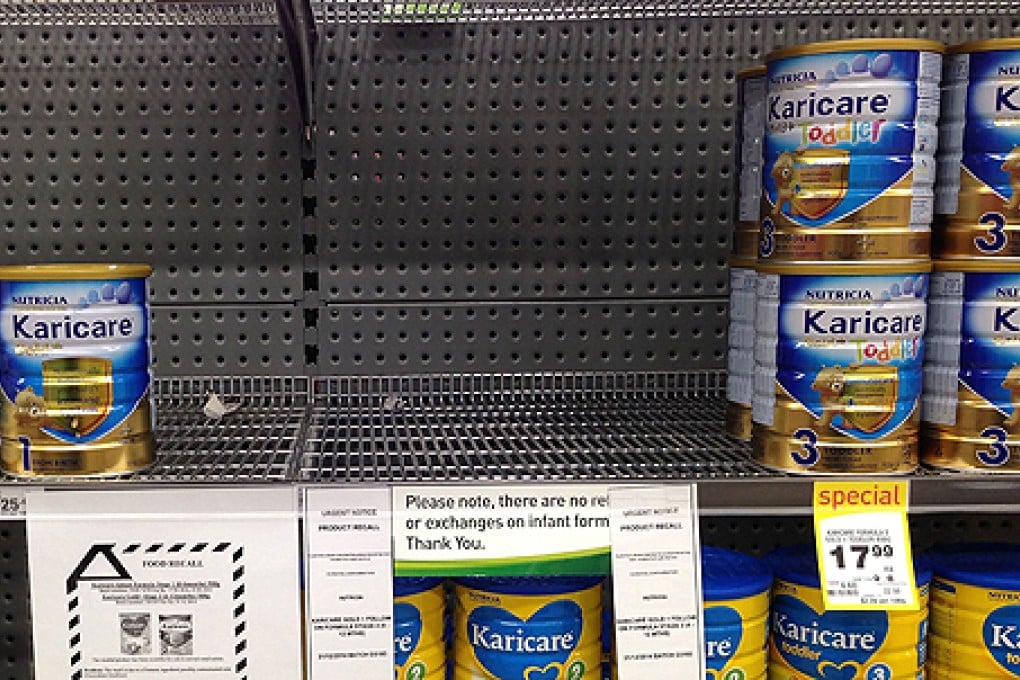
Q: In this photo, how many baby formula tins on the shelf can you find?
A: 12